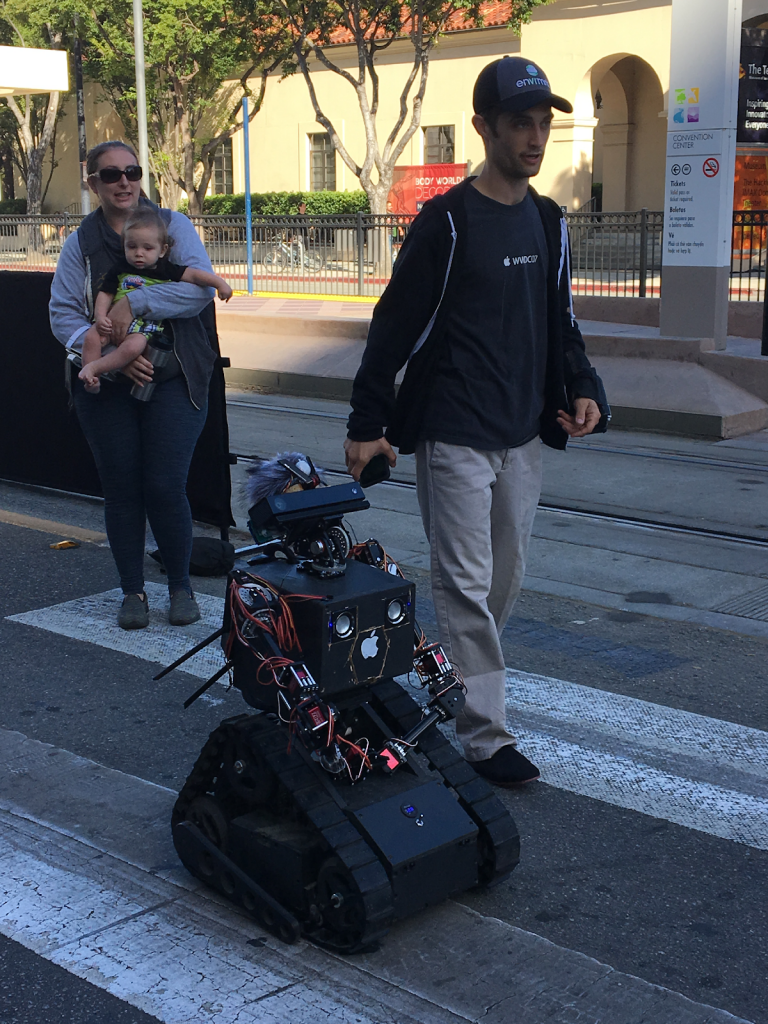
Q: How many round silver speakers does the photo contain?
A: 2